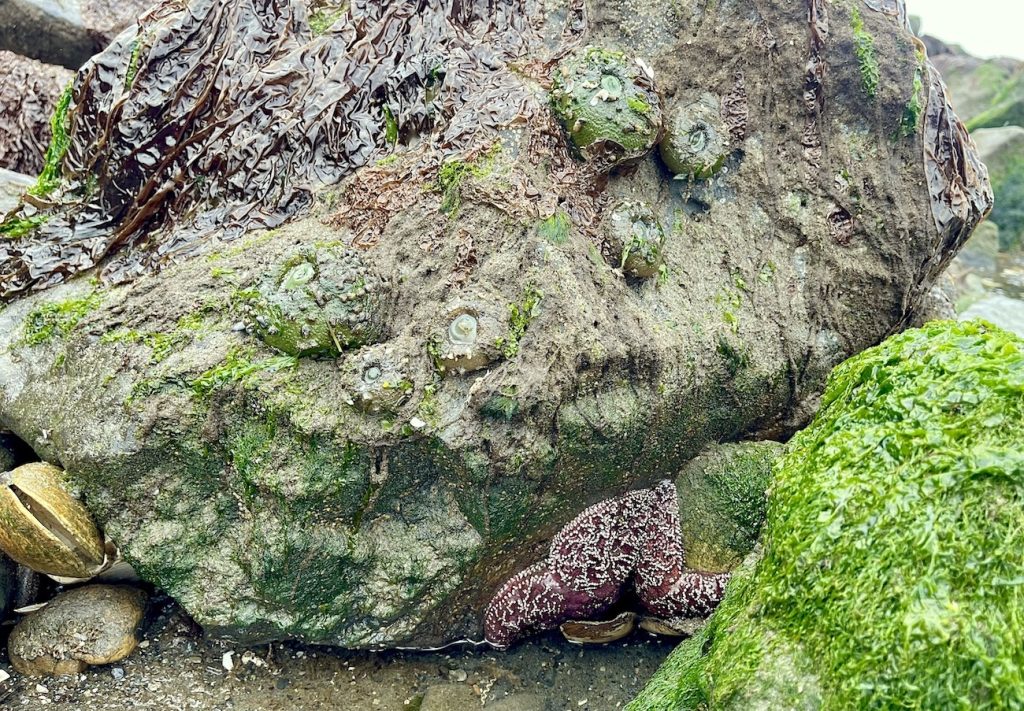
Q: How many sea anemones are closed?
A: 6